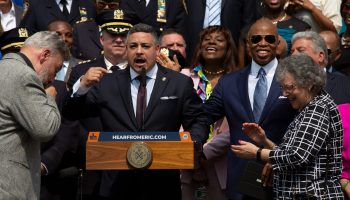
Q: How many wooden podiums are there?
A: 1